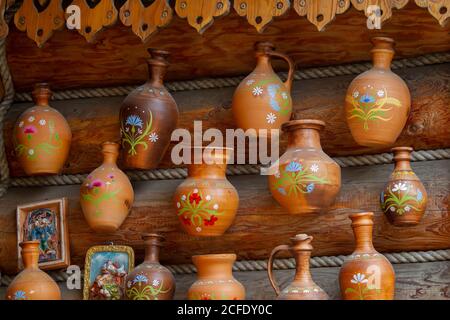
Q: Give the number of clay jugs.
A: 13